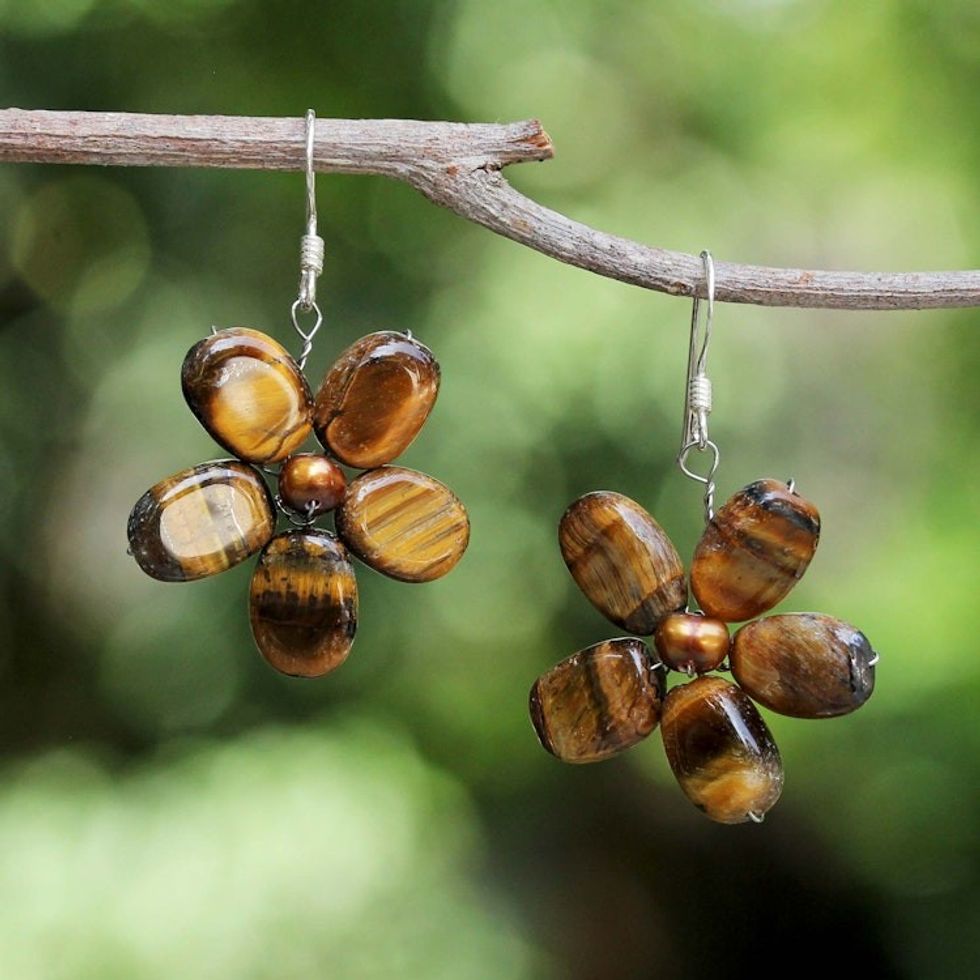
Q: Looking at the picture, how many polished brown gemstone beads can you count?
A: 10